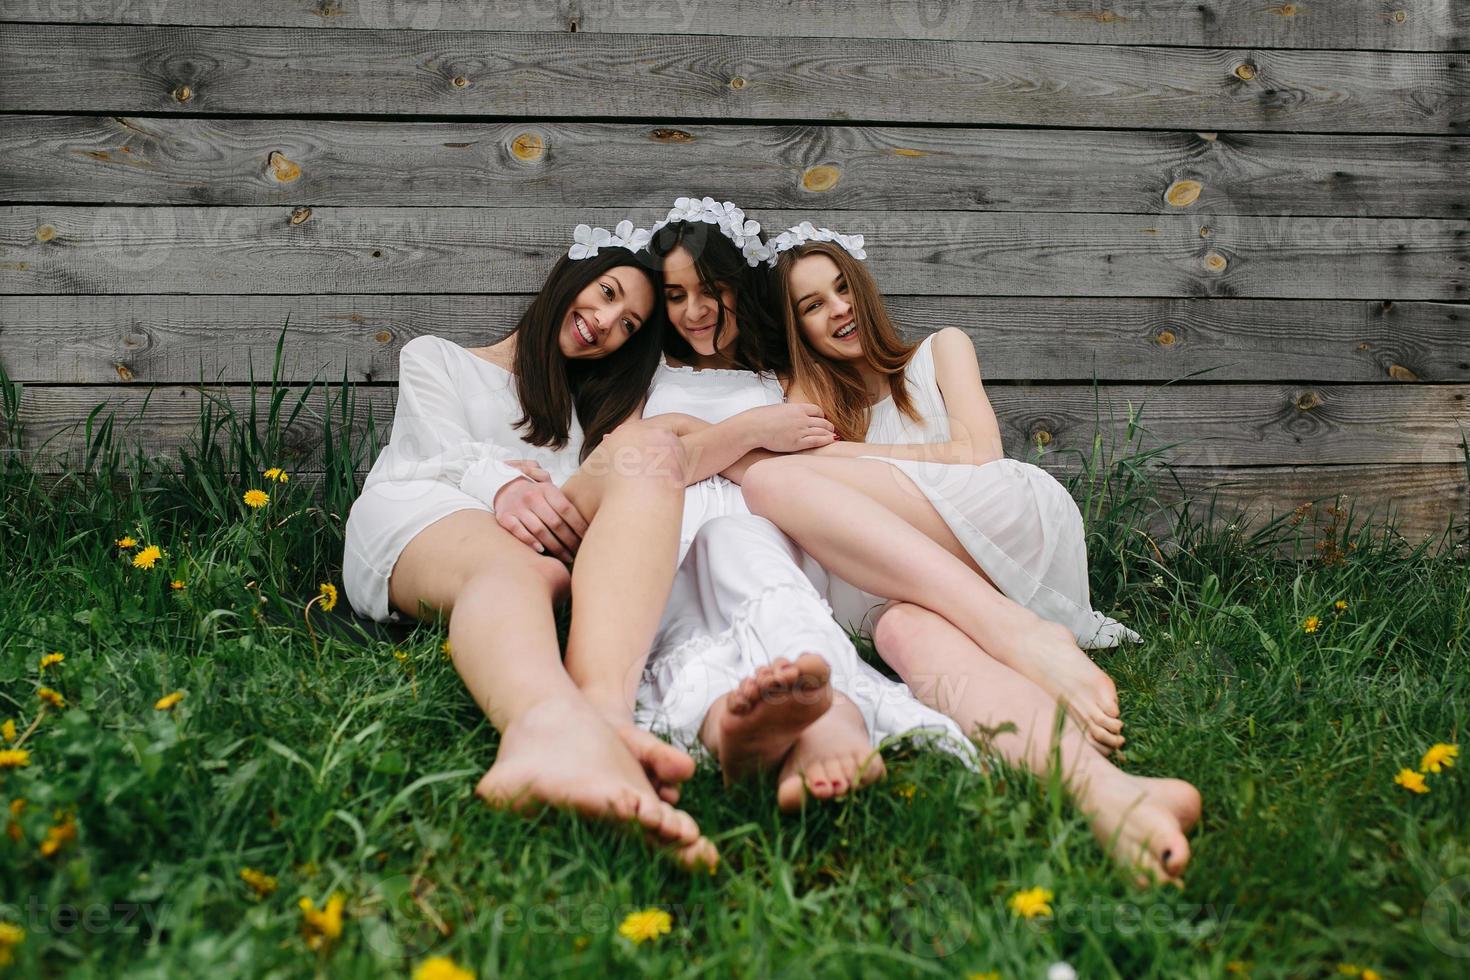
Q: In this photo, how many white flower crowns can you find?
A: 3